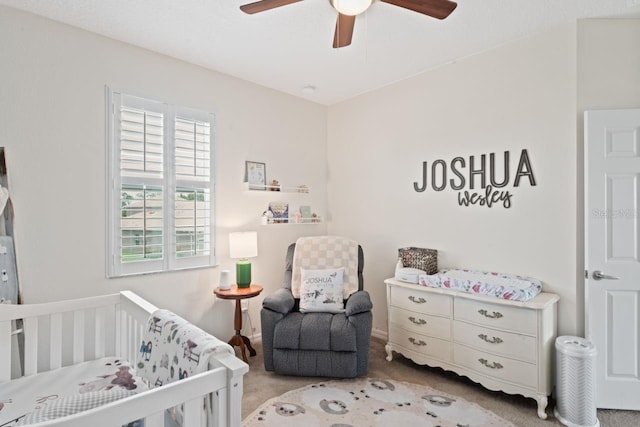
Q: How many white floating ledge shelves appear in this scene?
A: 2